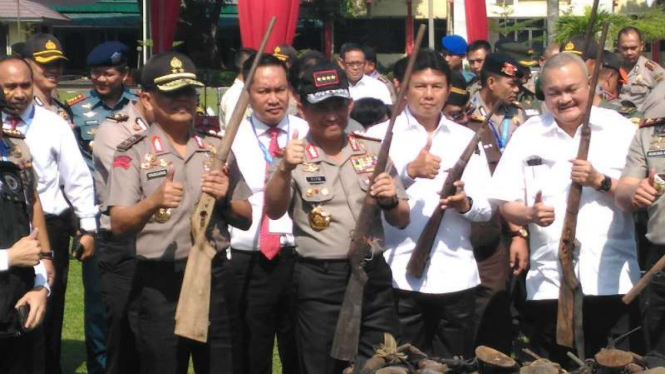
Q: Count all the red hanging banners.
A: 3